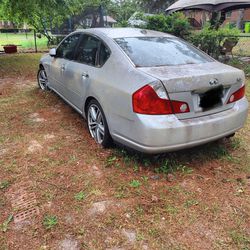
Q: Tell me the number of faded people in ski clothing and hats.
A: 0